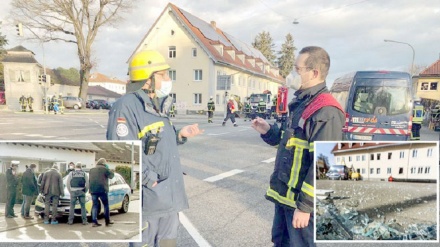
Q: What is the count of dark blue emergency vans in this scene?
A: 1